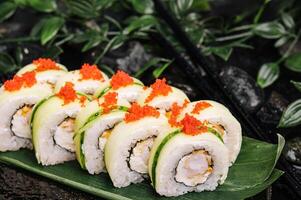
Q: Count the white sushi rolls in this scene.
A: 10